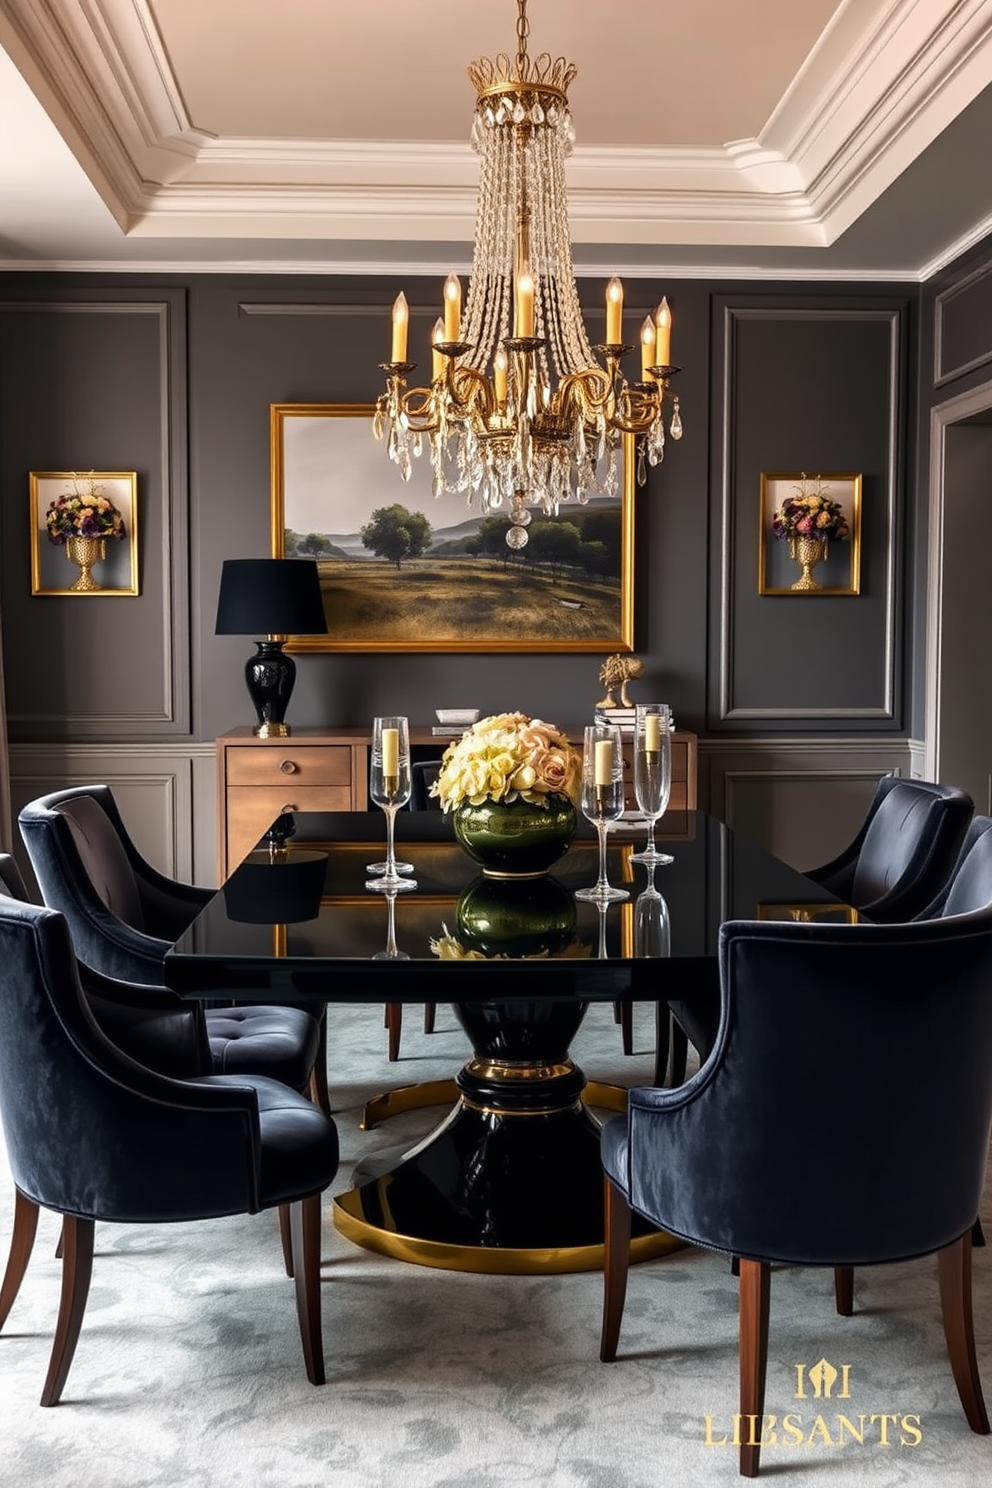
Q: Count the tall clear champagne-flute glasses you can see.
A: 3